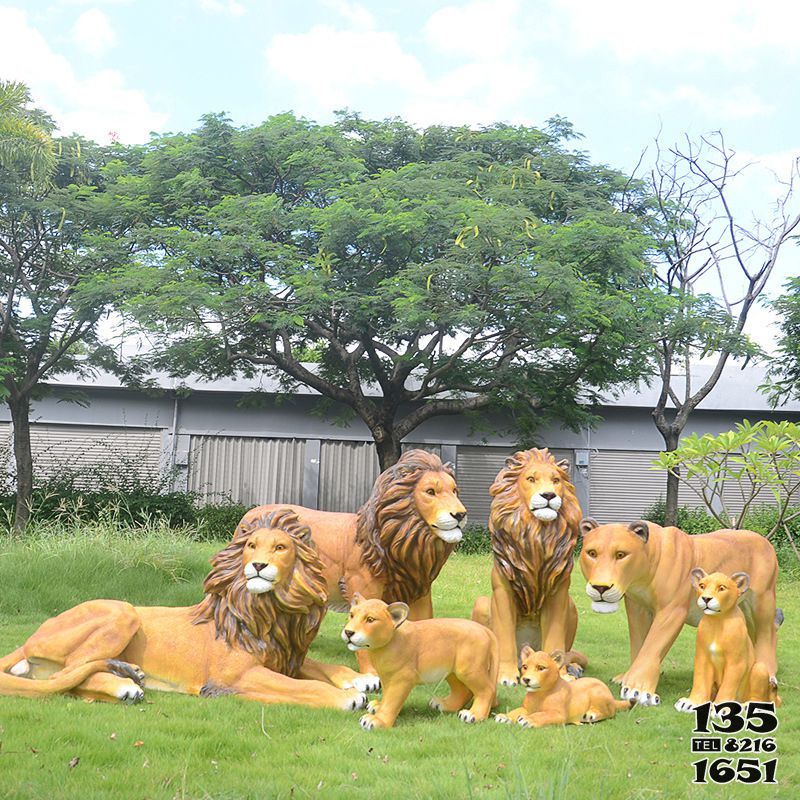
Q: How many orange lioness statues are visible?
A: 1